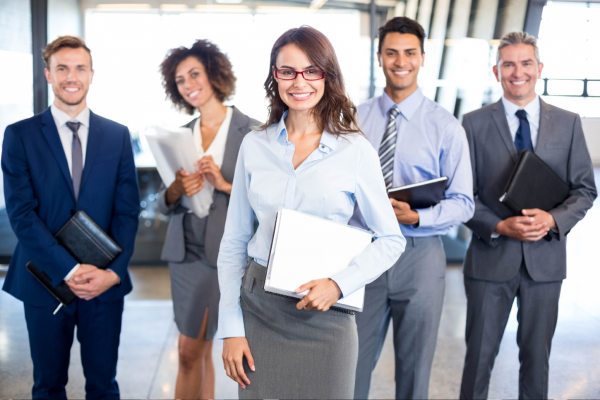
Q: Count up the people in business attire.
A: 5